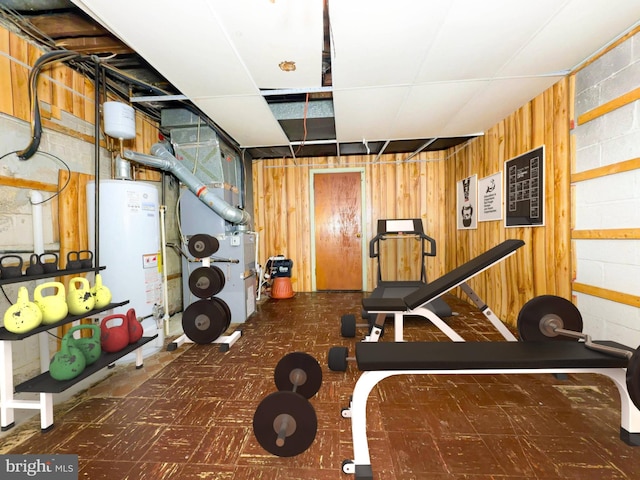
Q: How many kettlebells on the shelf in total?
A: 13